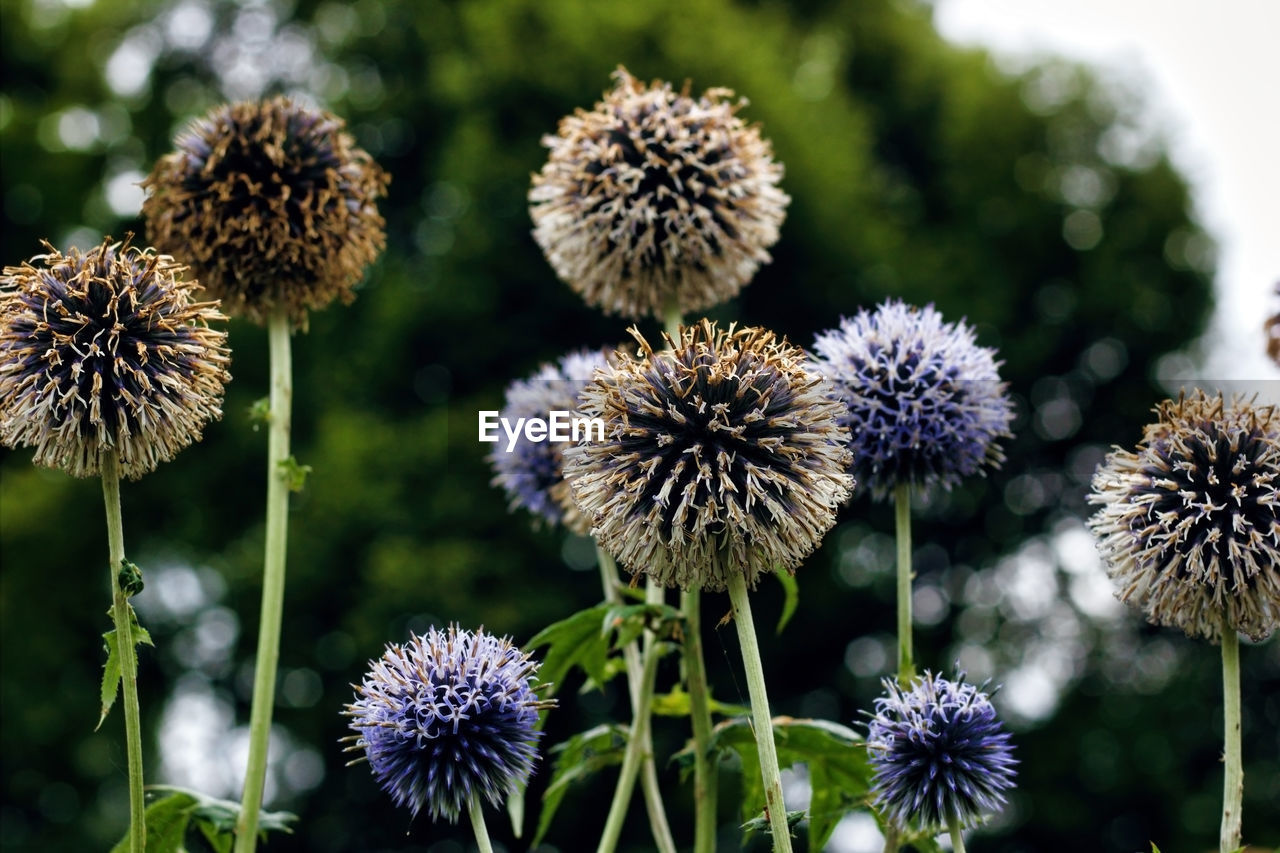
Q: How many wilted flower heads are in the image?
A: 5